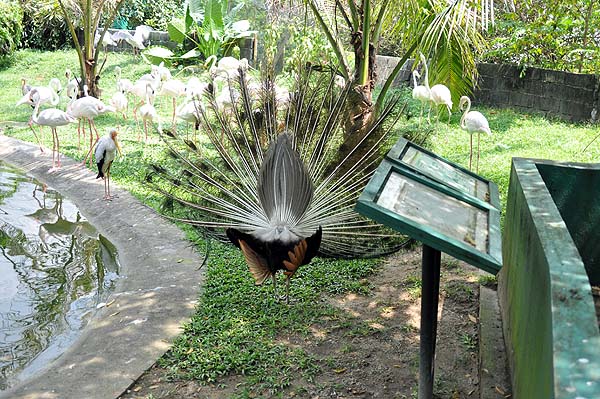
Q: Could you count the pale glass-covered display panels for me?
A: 2